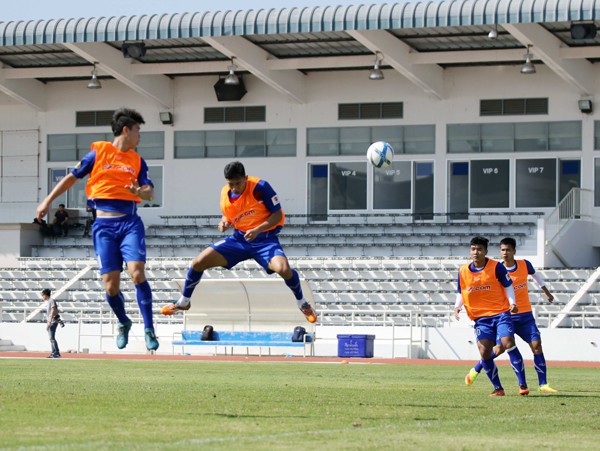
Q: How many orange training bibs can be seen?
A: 4